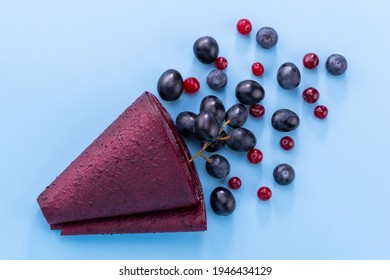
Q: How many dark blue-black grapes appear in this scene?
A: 13